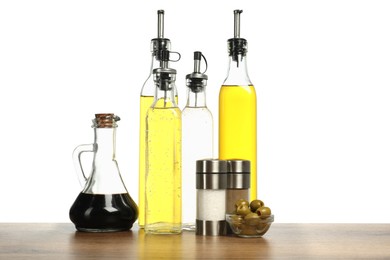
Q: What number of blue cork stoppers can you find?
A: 0